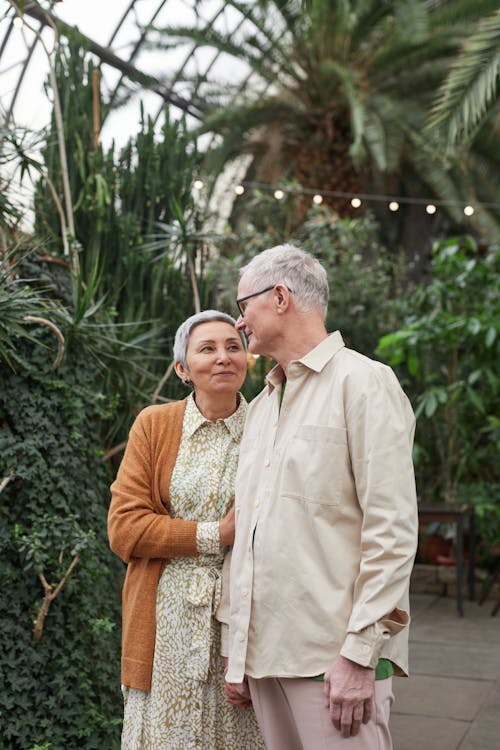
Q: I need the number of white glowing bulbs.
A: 8